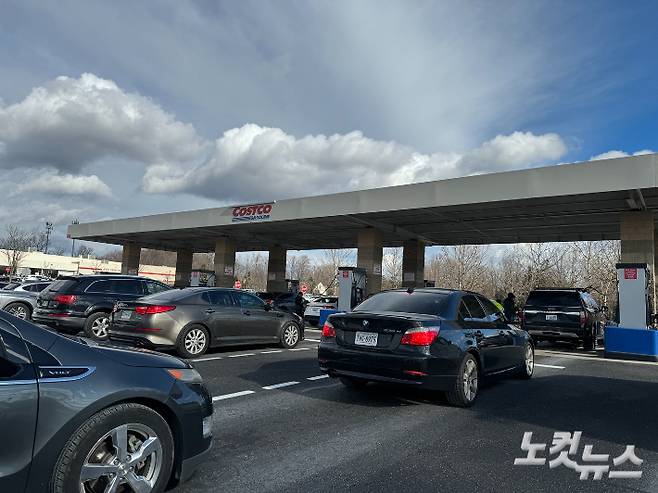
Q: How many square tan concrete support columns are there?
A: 7